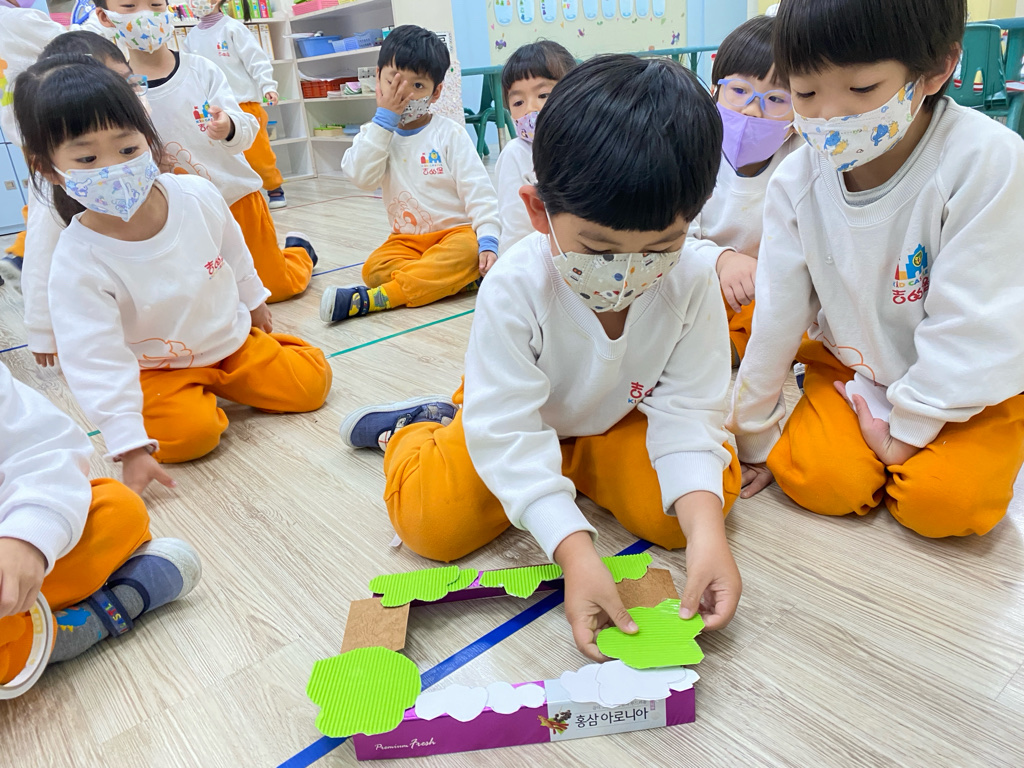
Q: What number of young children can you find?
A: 11